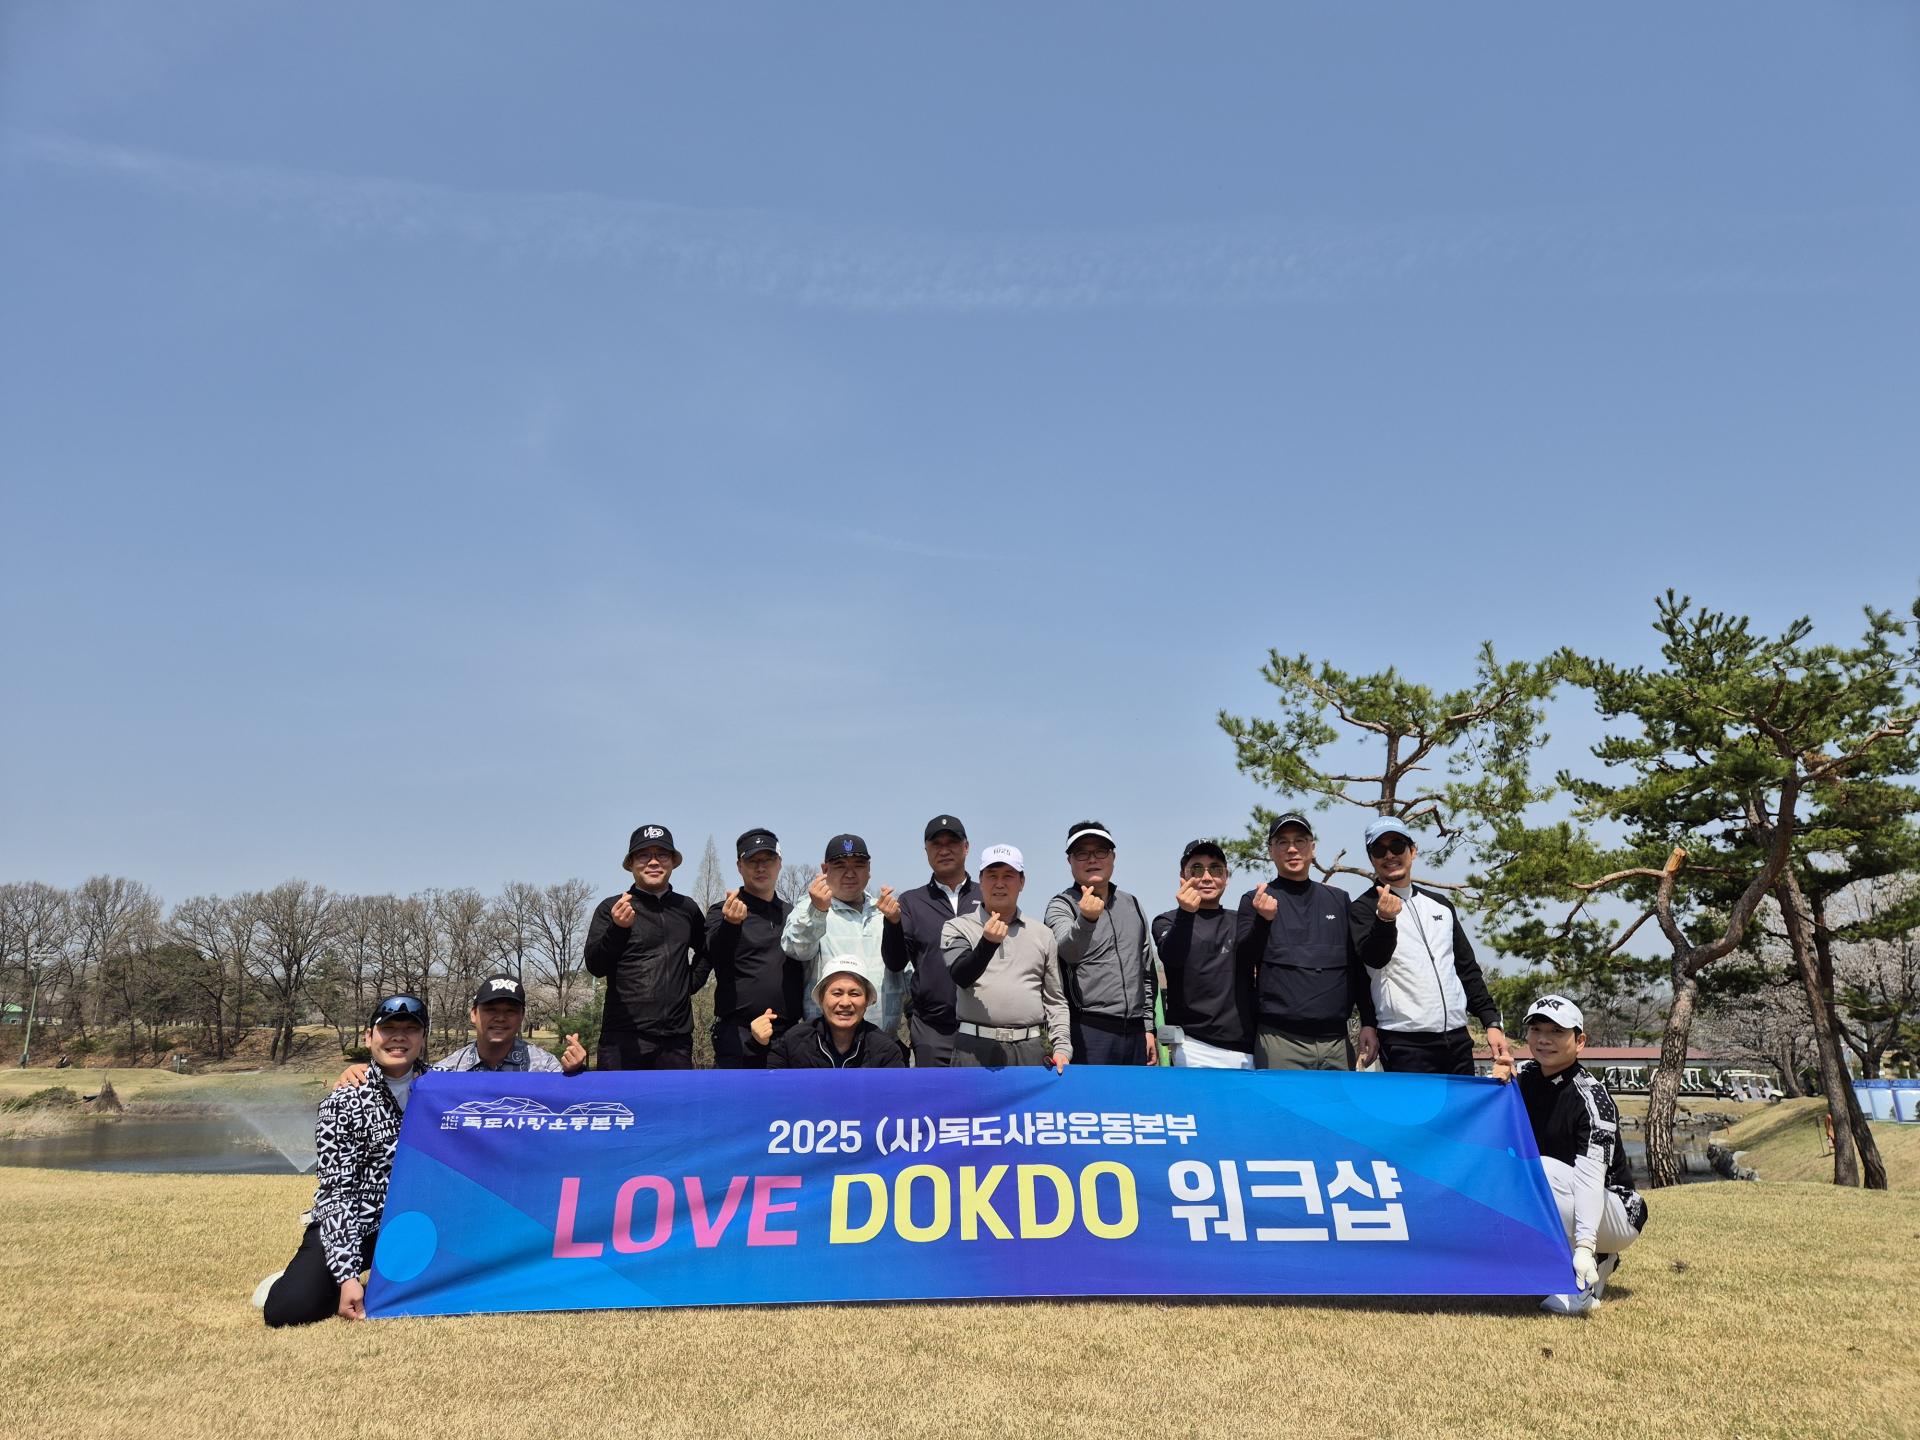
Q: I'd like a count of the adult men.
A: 13